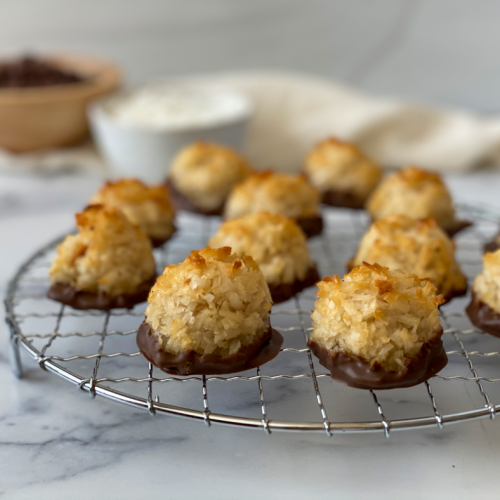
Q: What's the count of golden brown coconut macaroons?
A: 11